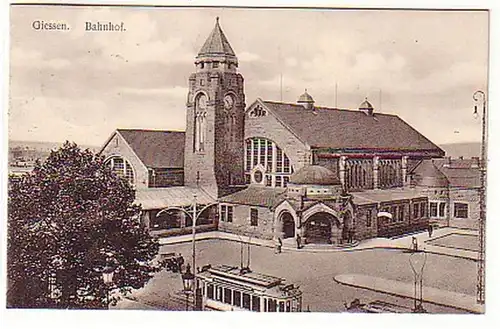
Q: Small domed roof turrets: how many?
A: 2